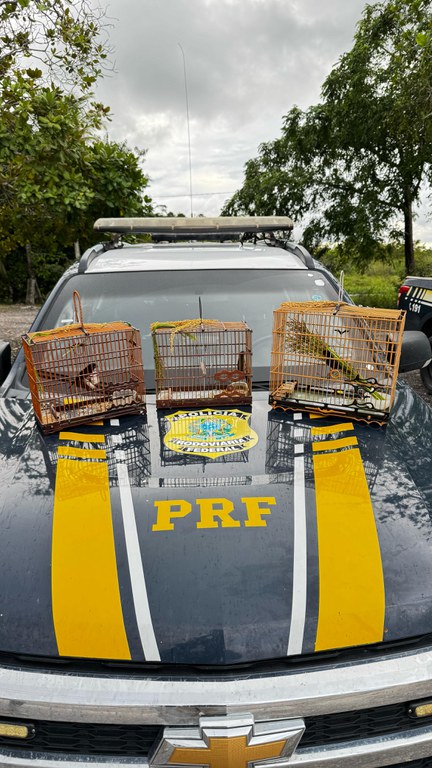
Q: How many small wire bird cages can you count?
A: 3